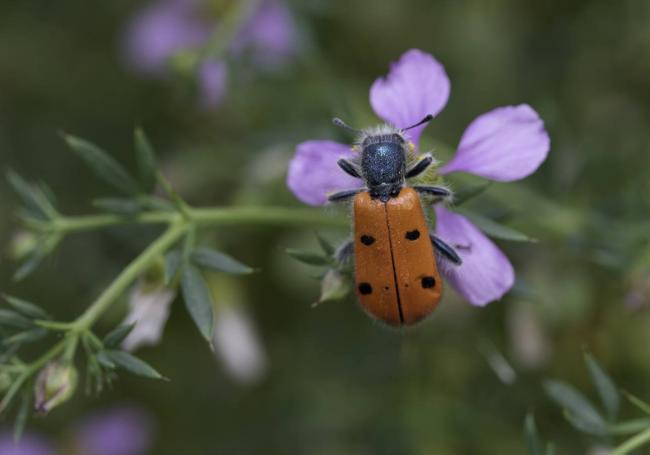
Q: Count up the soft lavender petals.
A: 4